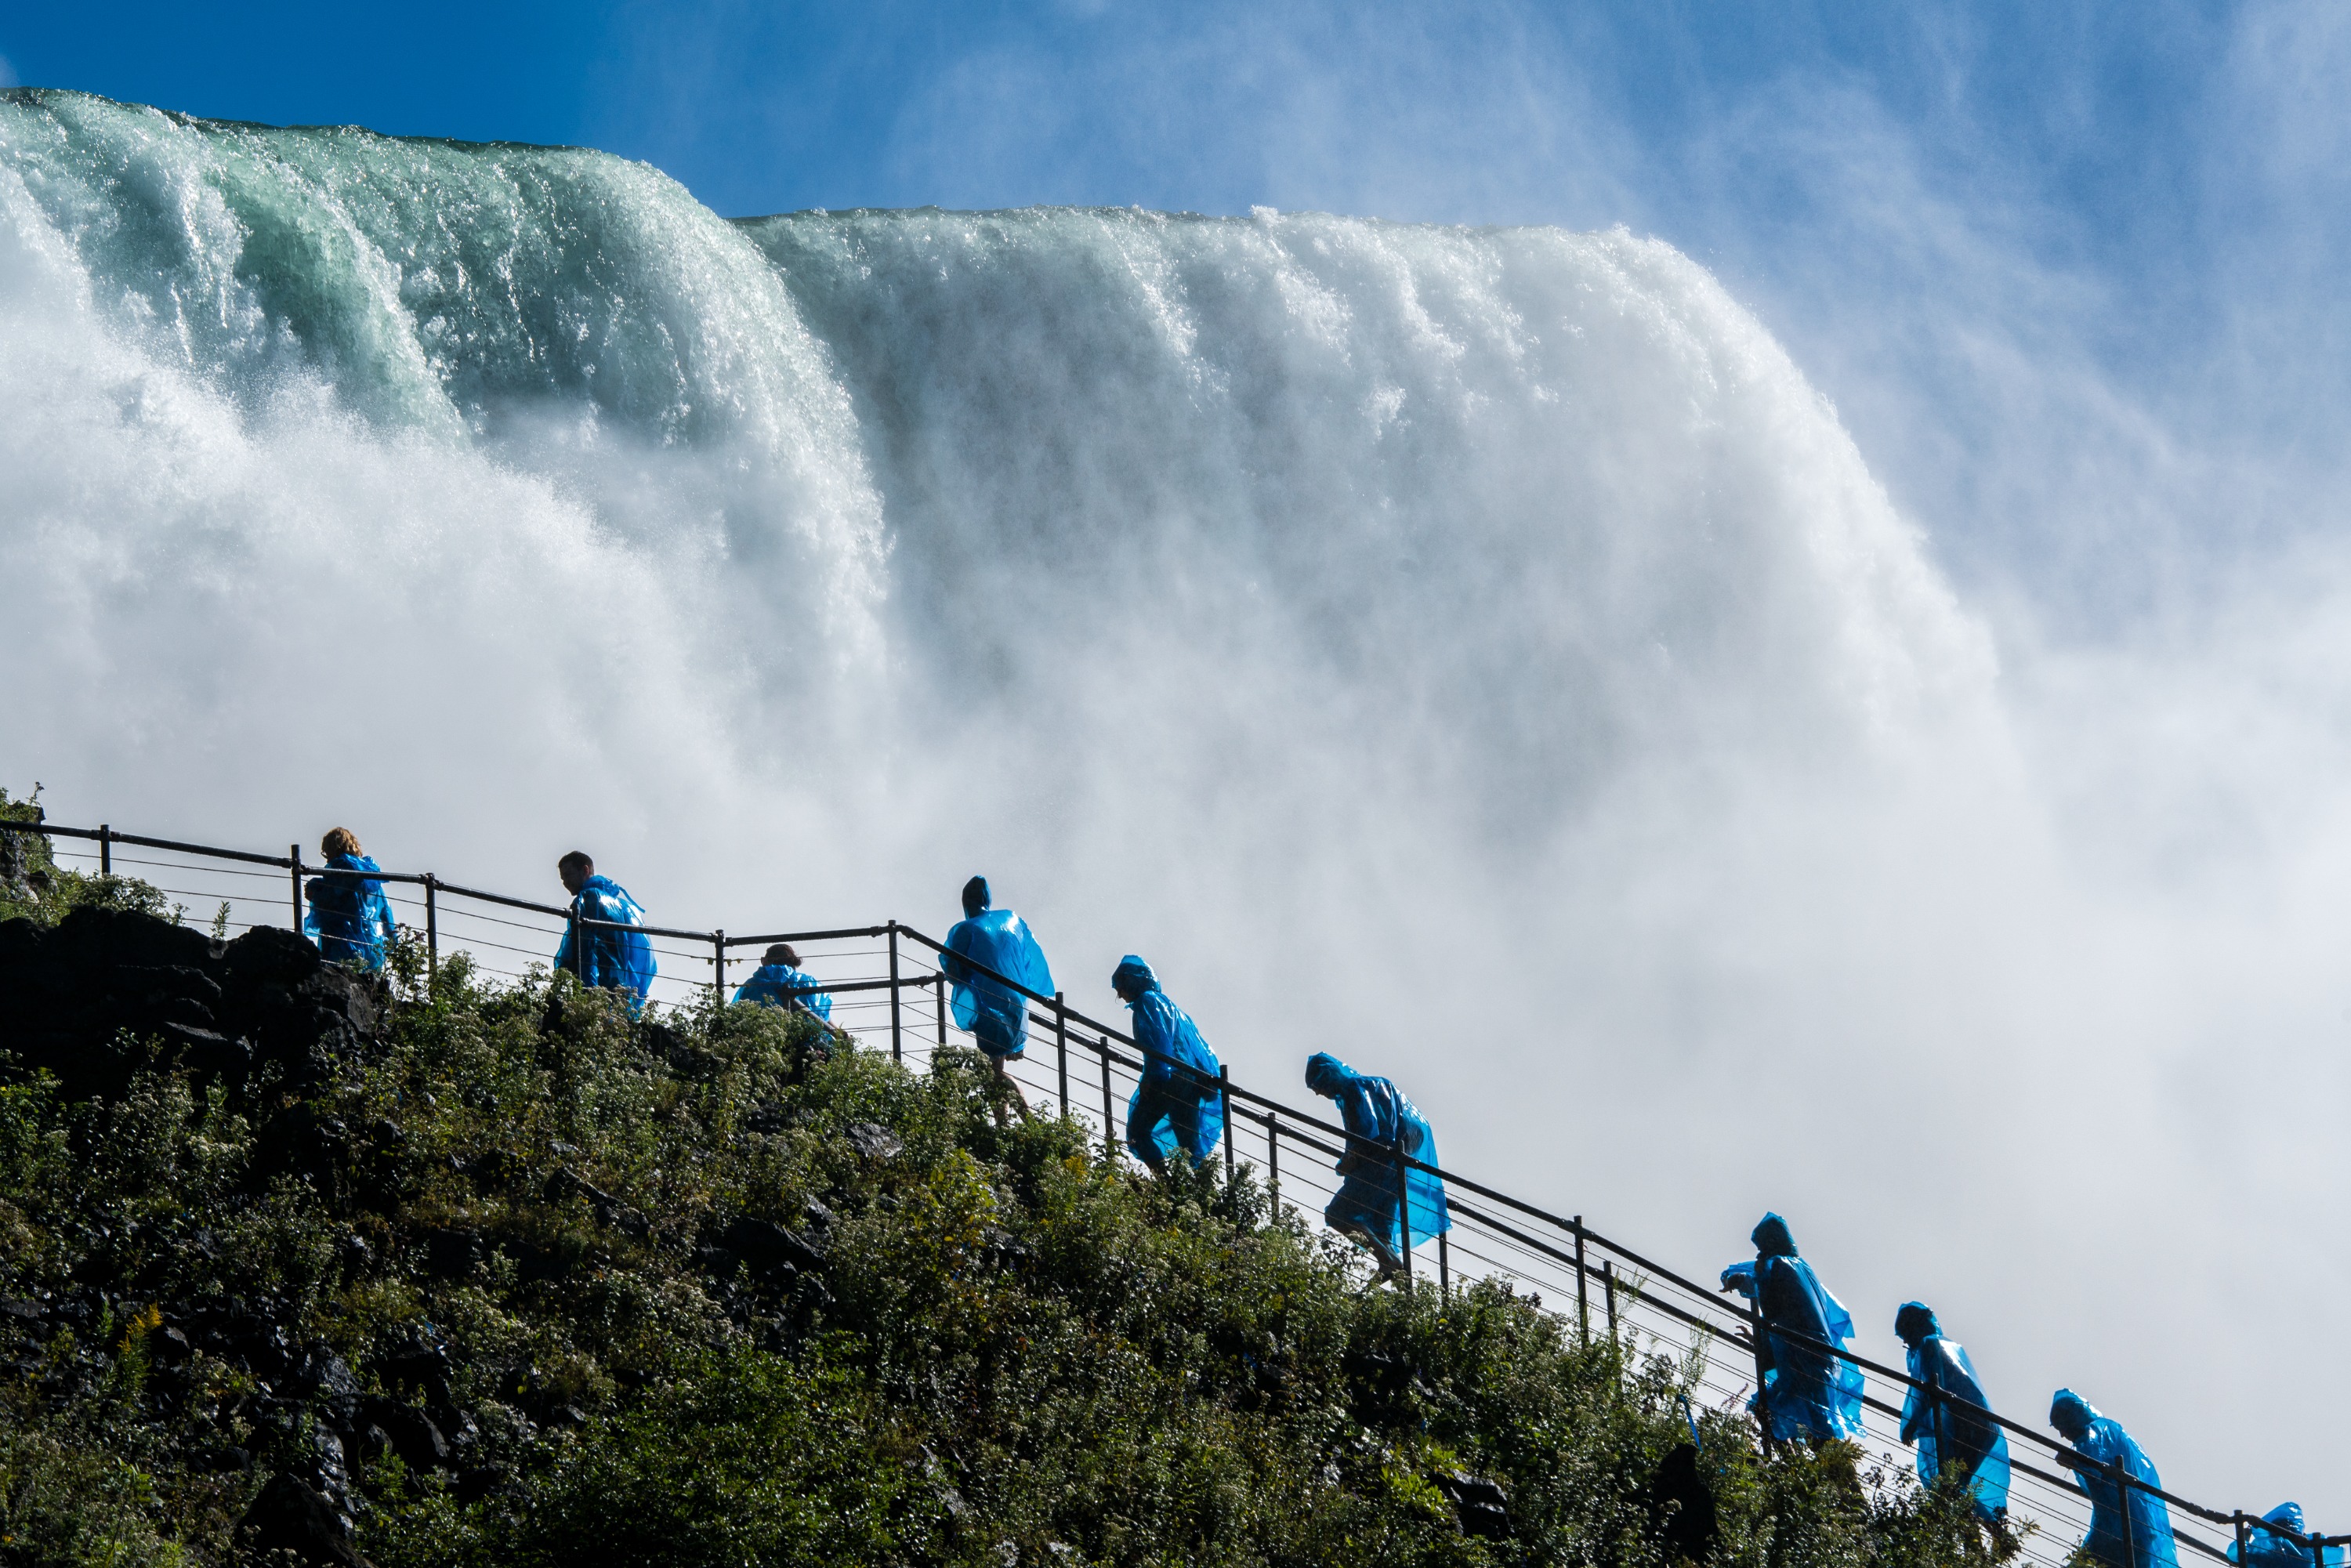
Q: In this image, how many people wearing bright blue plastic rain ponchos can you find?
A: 10